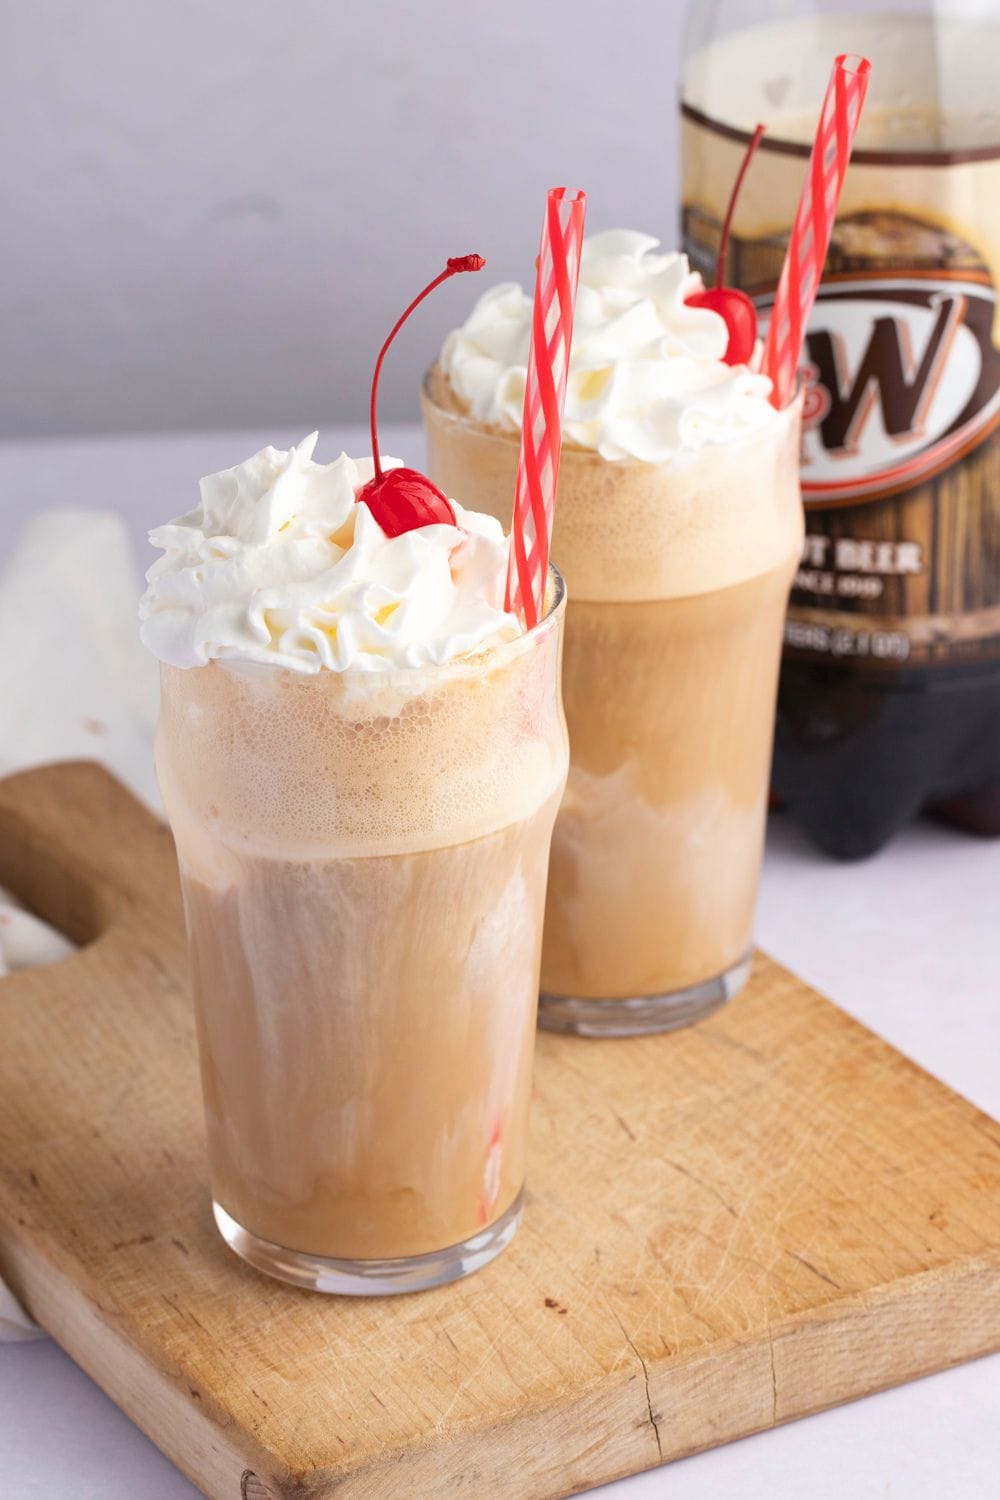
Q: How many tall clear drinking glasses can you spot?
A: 2